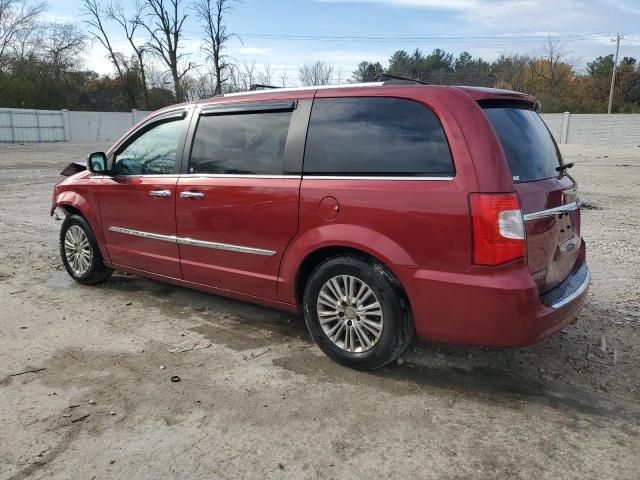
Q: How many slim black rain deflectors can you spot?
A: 2